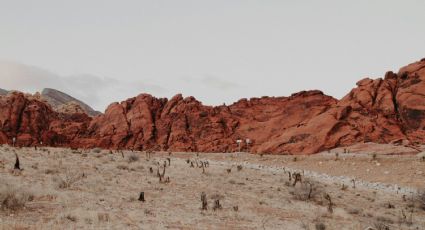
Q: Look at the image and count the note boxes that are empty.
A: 0